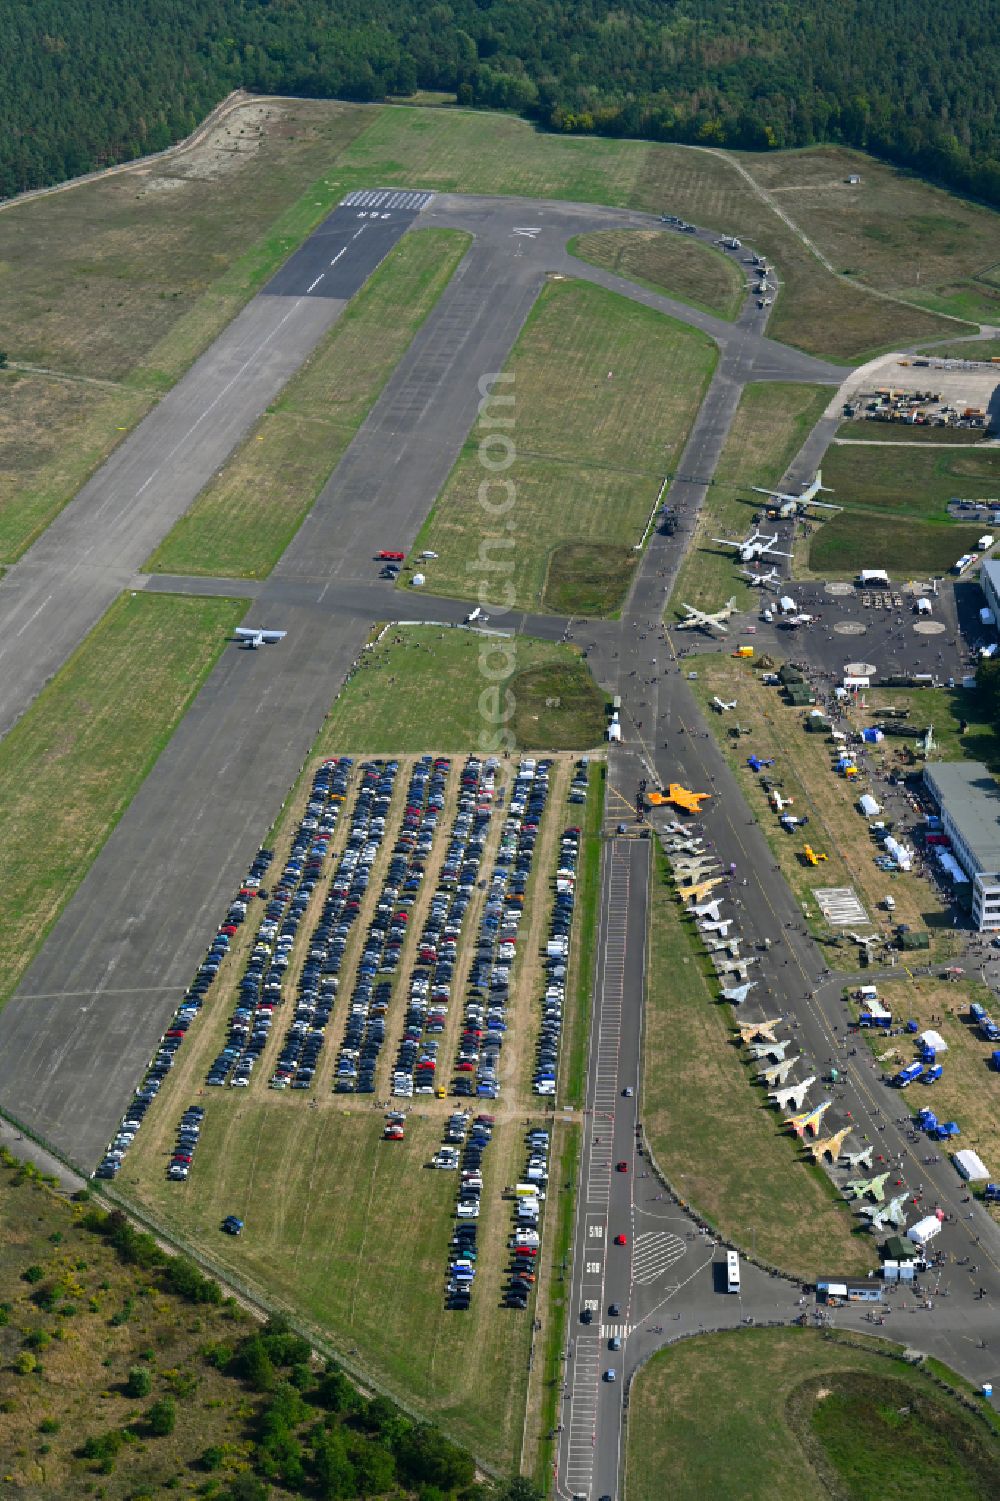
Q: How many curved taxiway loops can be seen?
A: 1